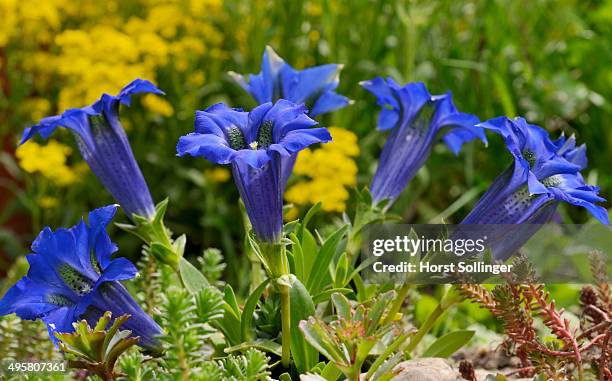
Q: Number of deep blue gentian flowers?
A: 6